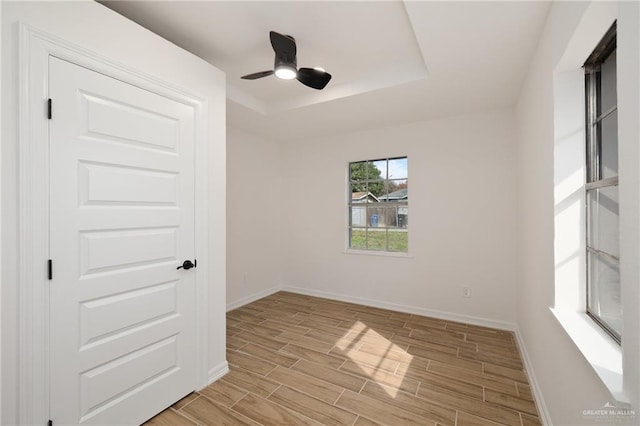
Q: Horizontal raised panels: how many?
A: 5